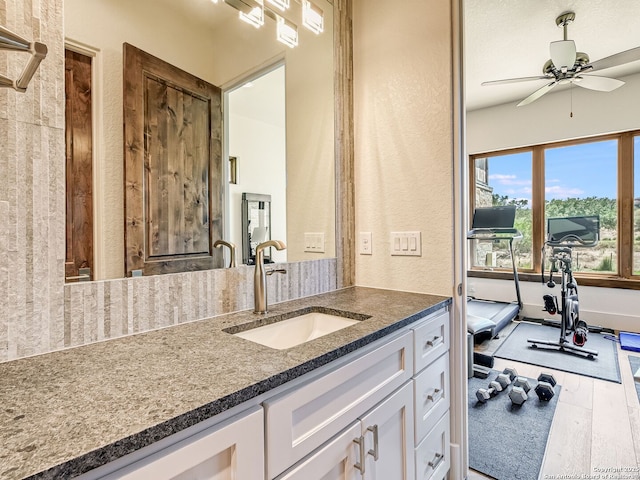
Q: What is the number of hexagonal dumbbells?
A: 4